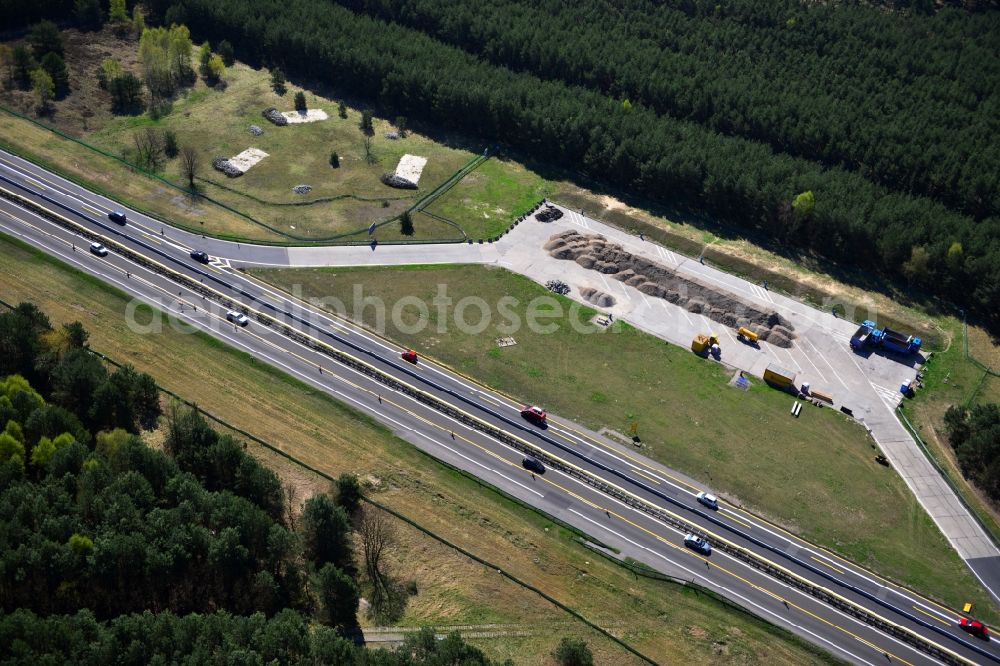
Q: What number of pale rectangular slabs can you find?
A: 3